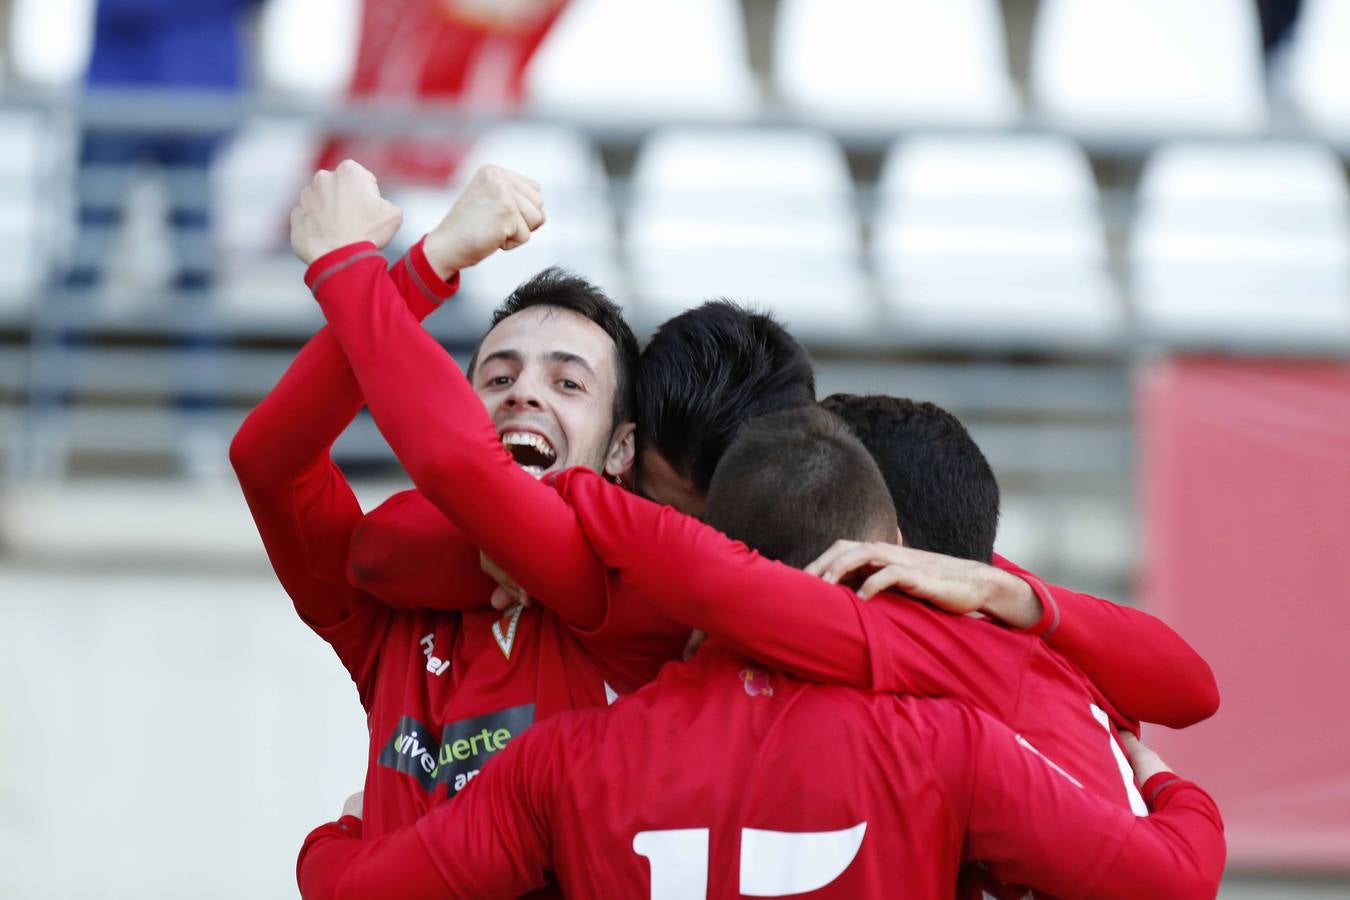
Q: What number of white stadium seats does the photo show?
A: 12